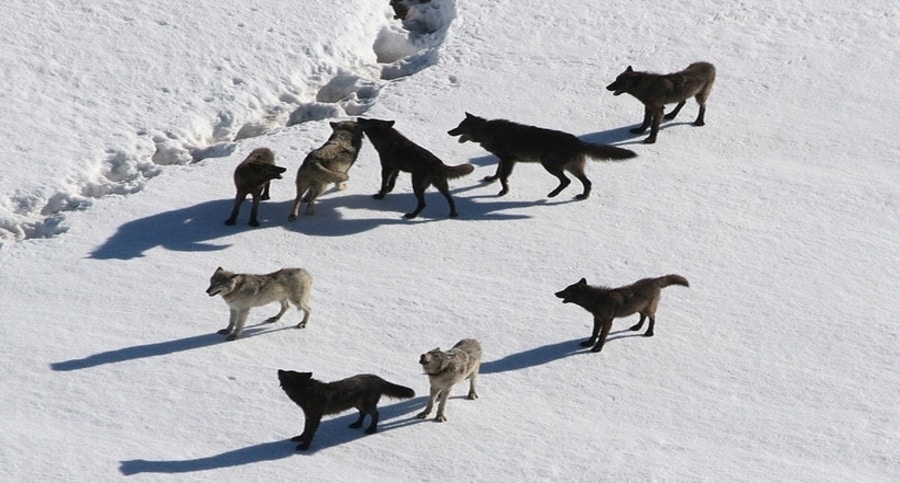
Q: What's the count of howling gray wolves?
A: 1